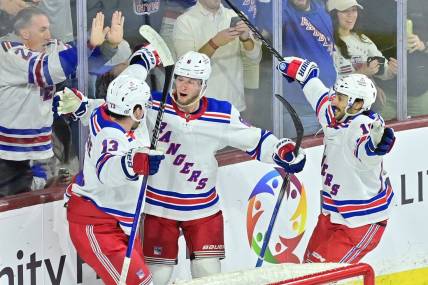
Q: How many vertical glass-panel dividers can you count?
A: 3